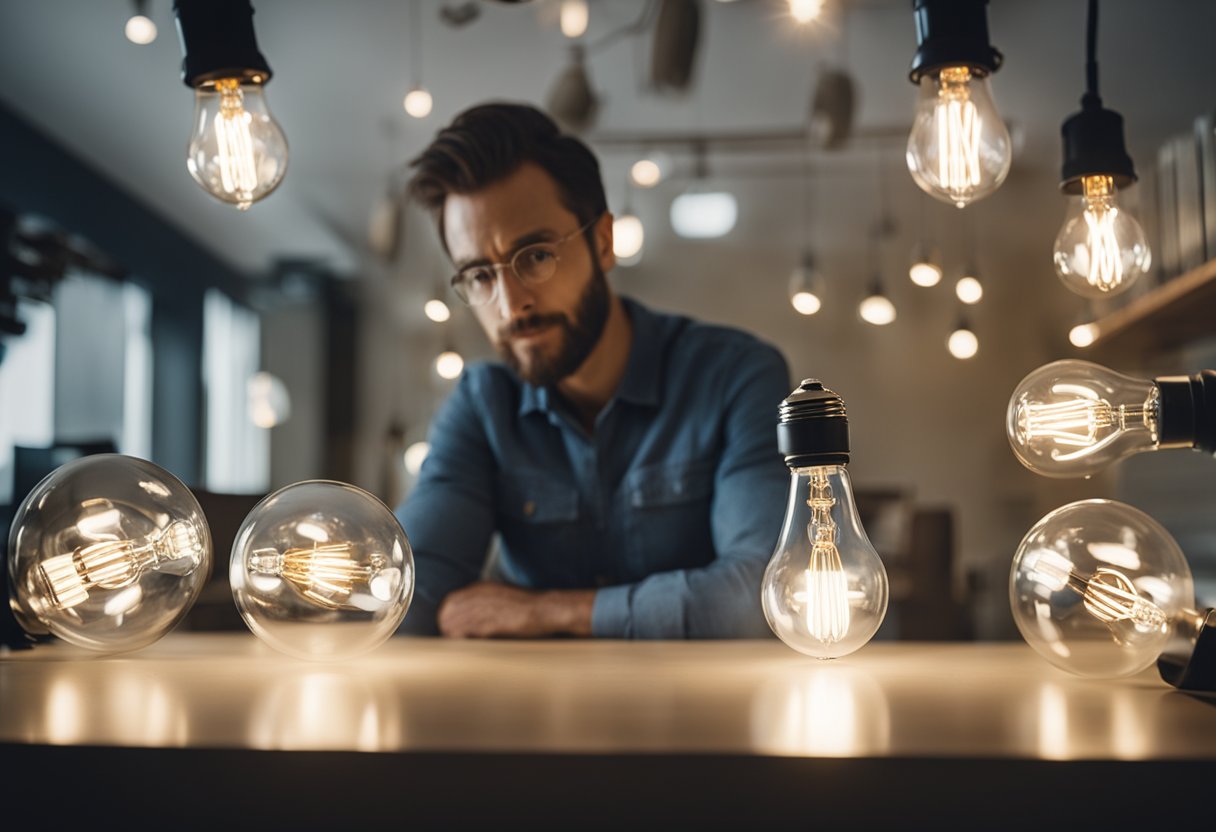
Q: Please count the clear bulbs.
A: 8